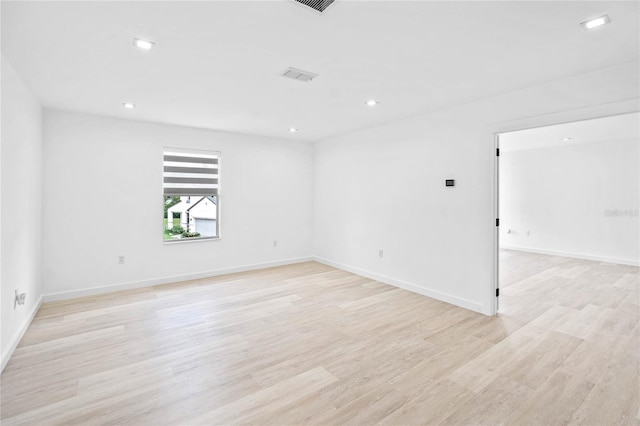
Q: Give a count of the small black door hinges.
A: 3